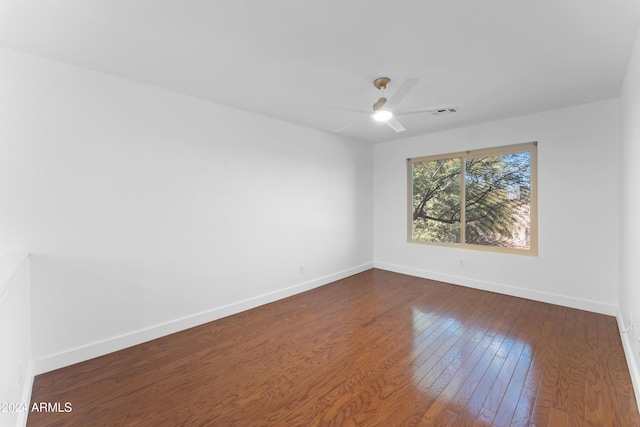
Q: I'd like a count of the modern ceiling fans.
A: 1